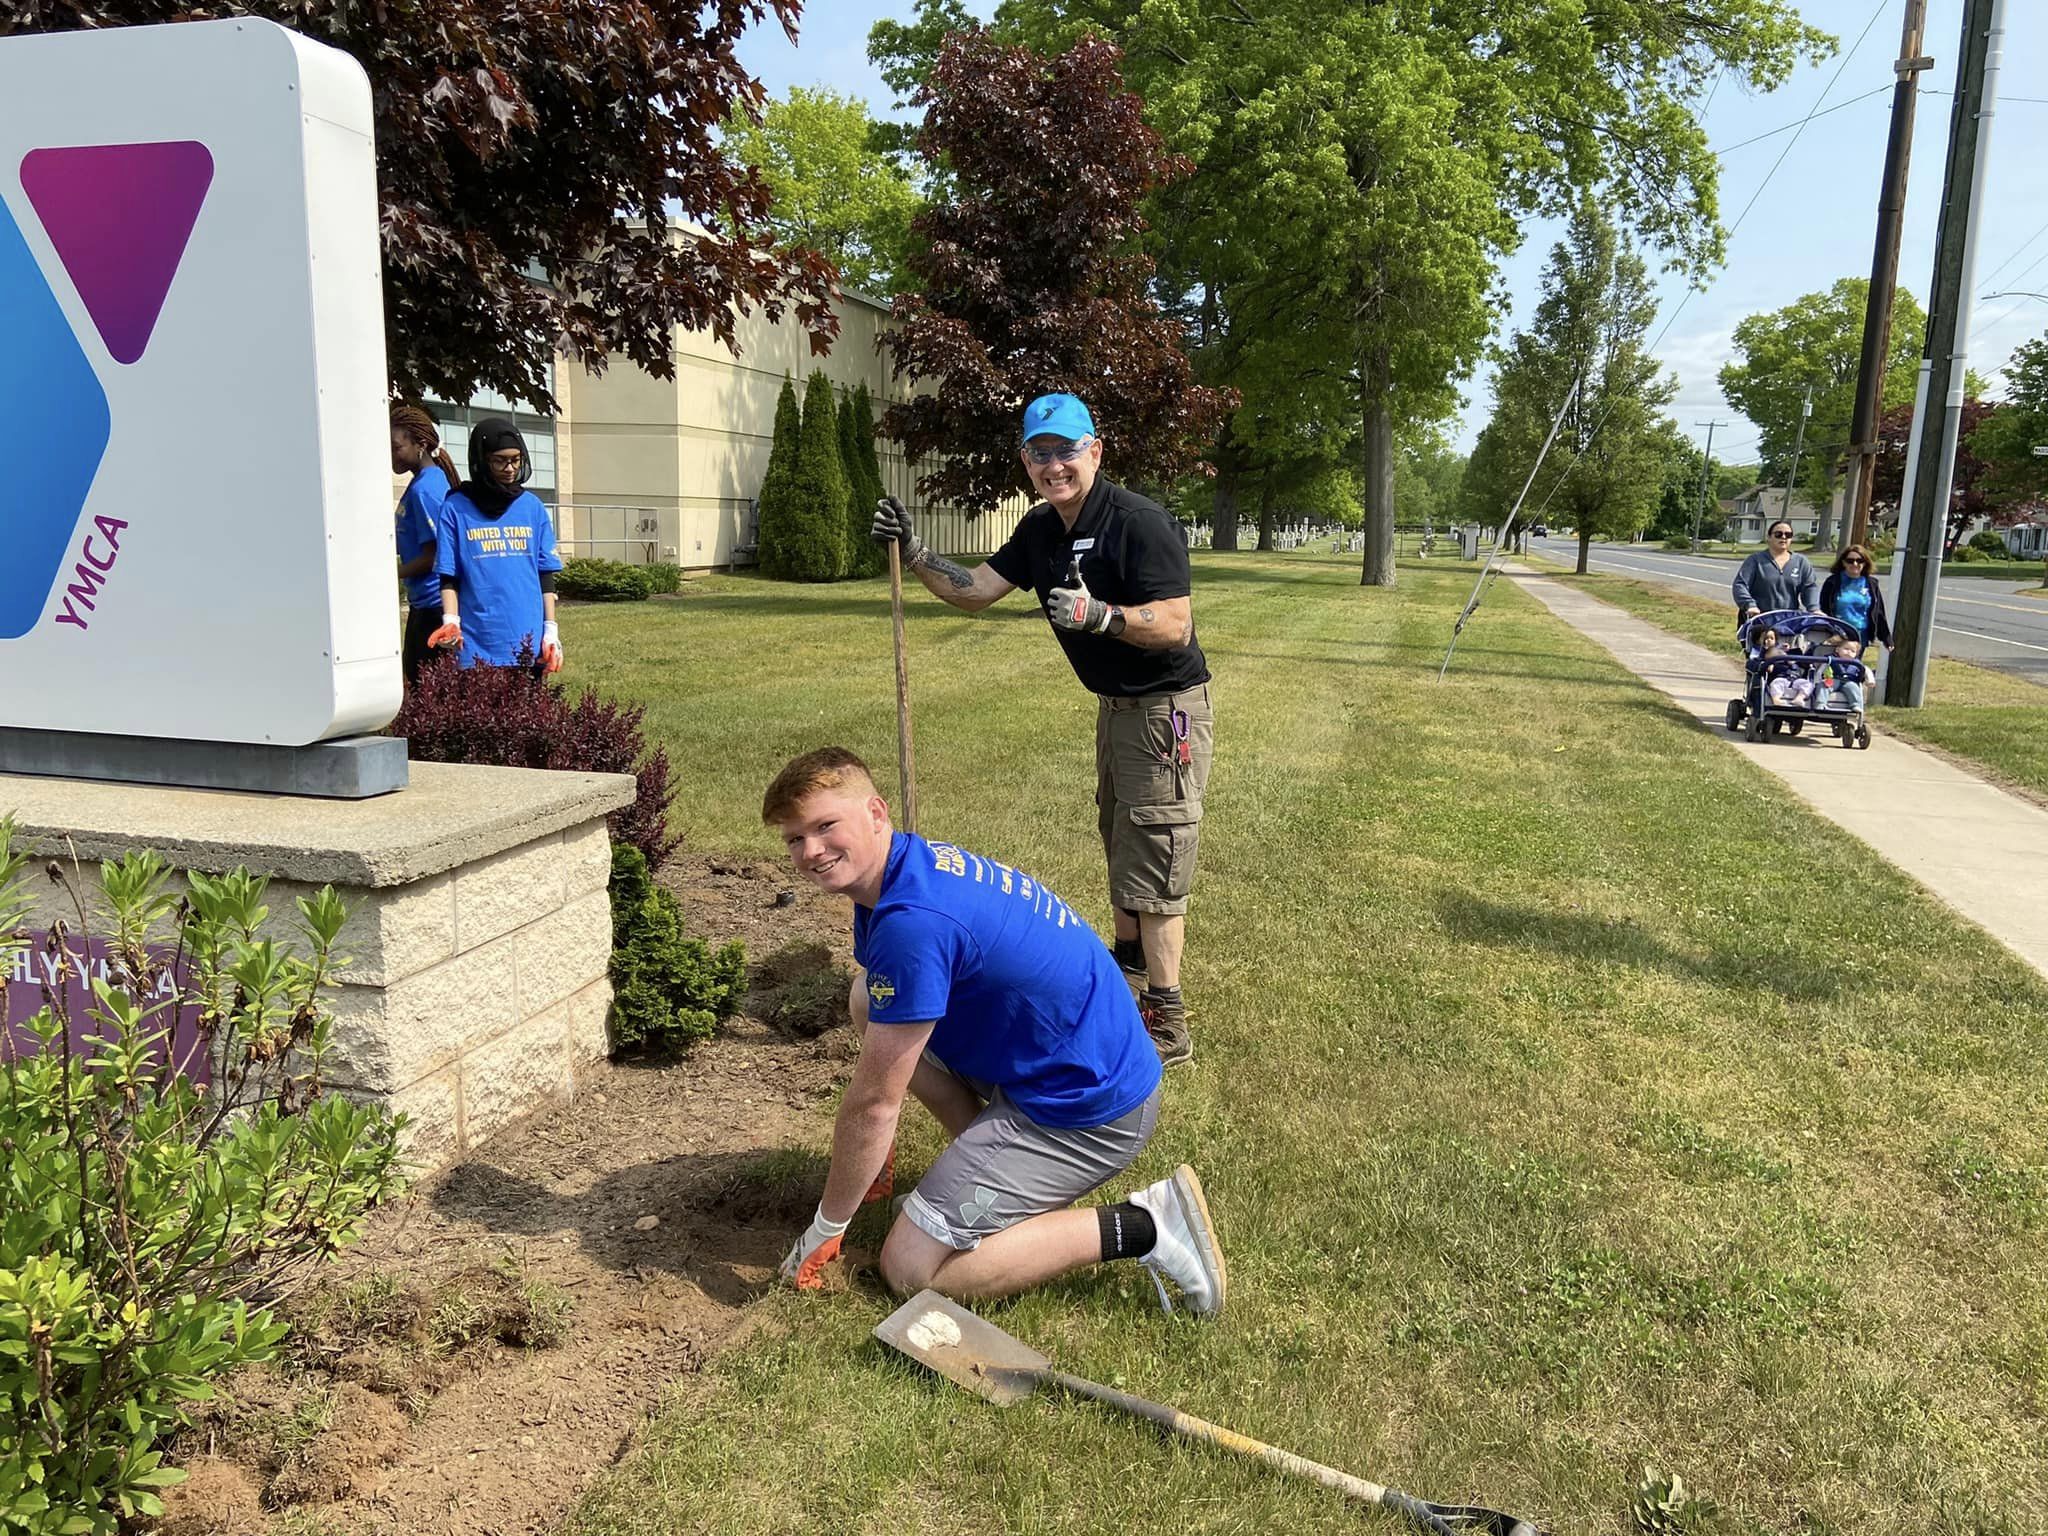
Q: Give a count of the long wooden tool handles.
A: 2